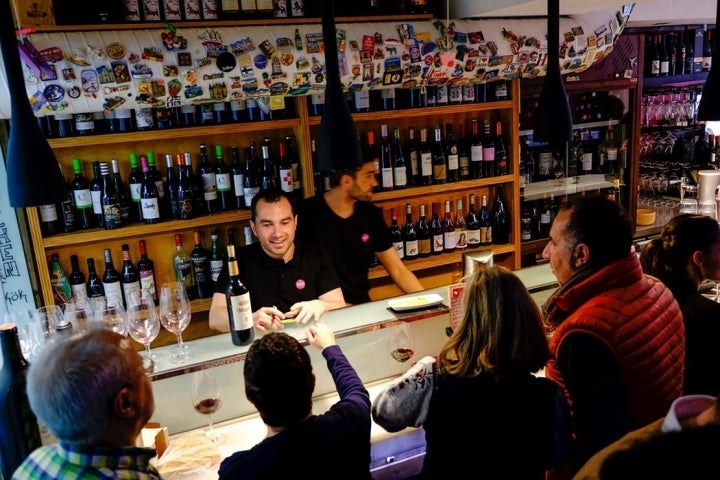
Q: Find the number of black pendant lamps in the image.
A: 4